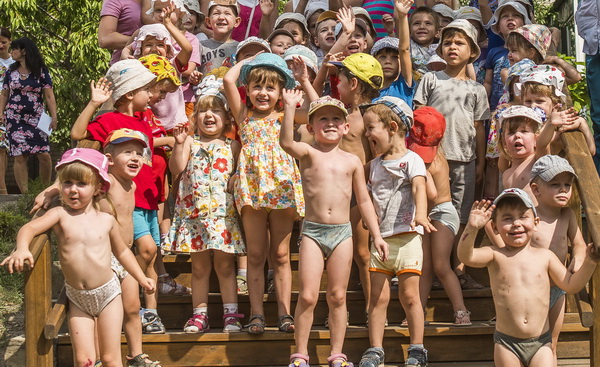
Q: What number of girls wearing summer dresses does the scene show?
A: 2